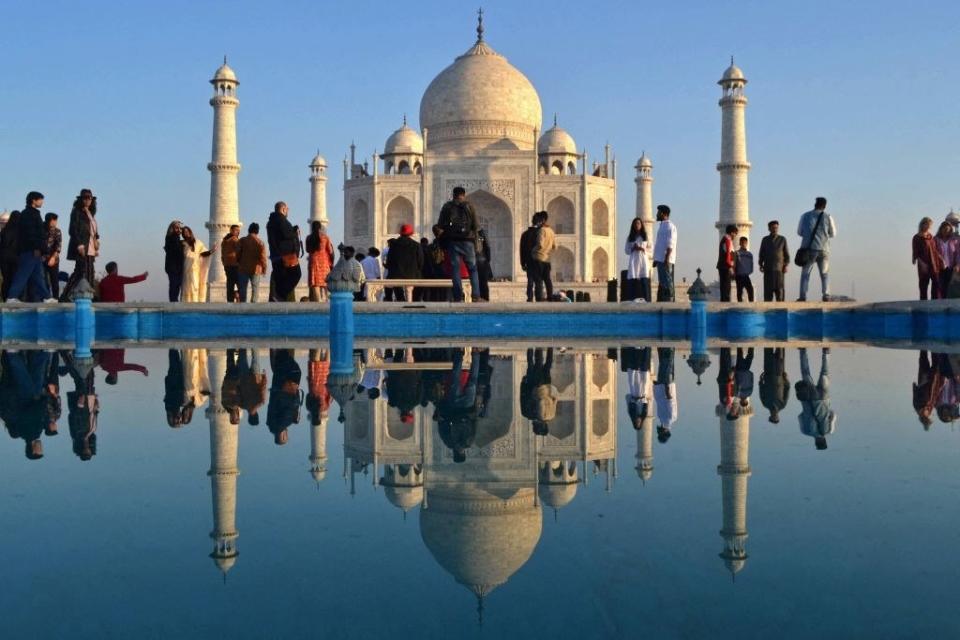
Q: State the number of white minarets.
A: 4